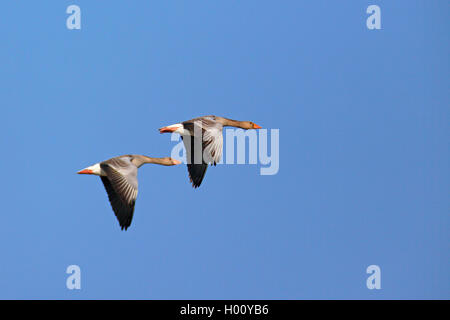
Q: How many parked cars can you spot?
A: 0